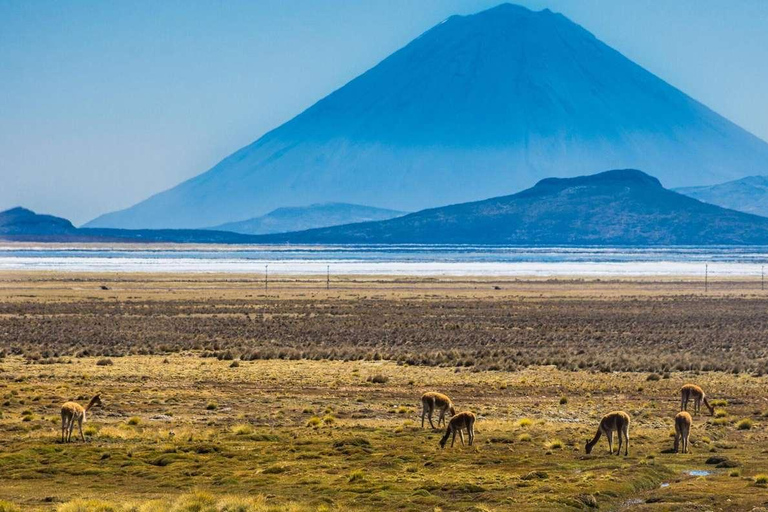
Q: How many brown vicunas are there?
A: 6